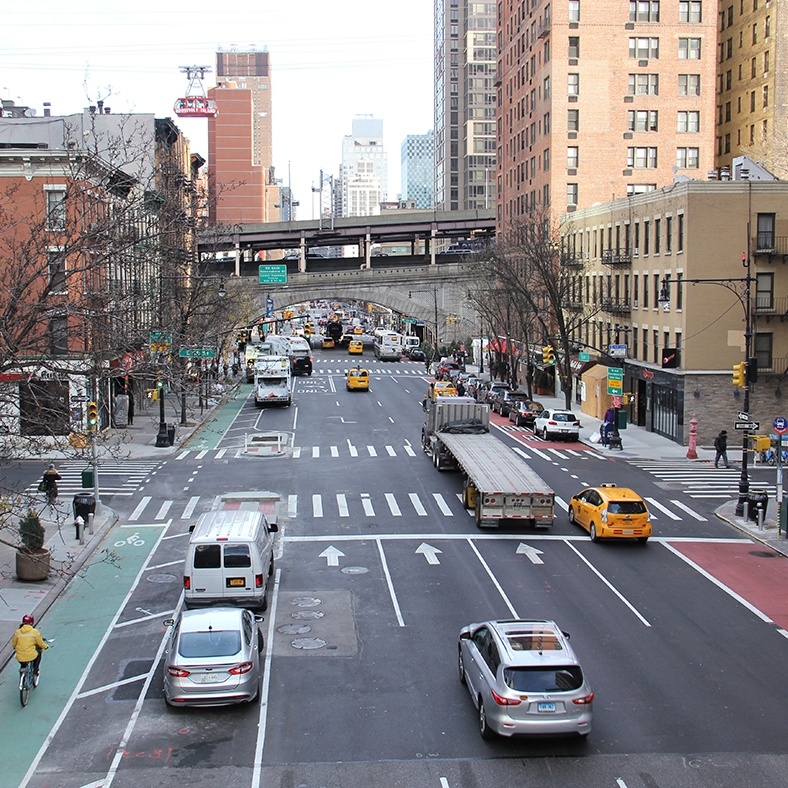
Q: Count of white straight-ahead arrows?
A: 3